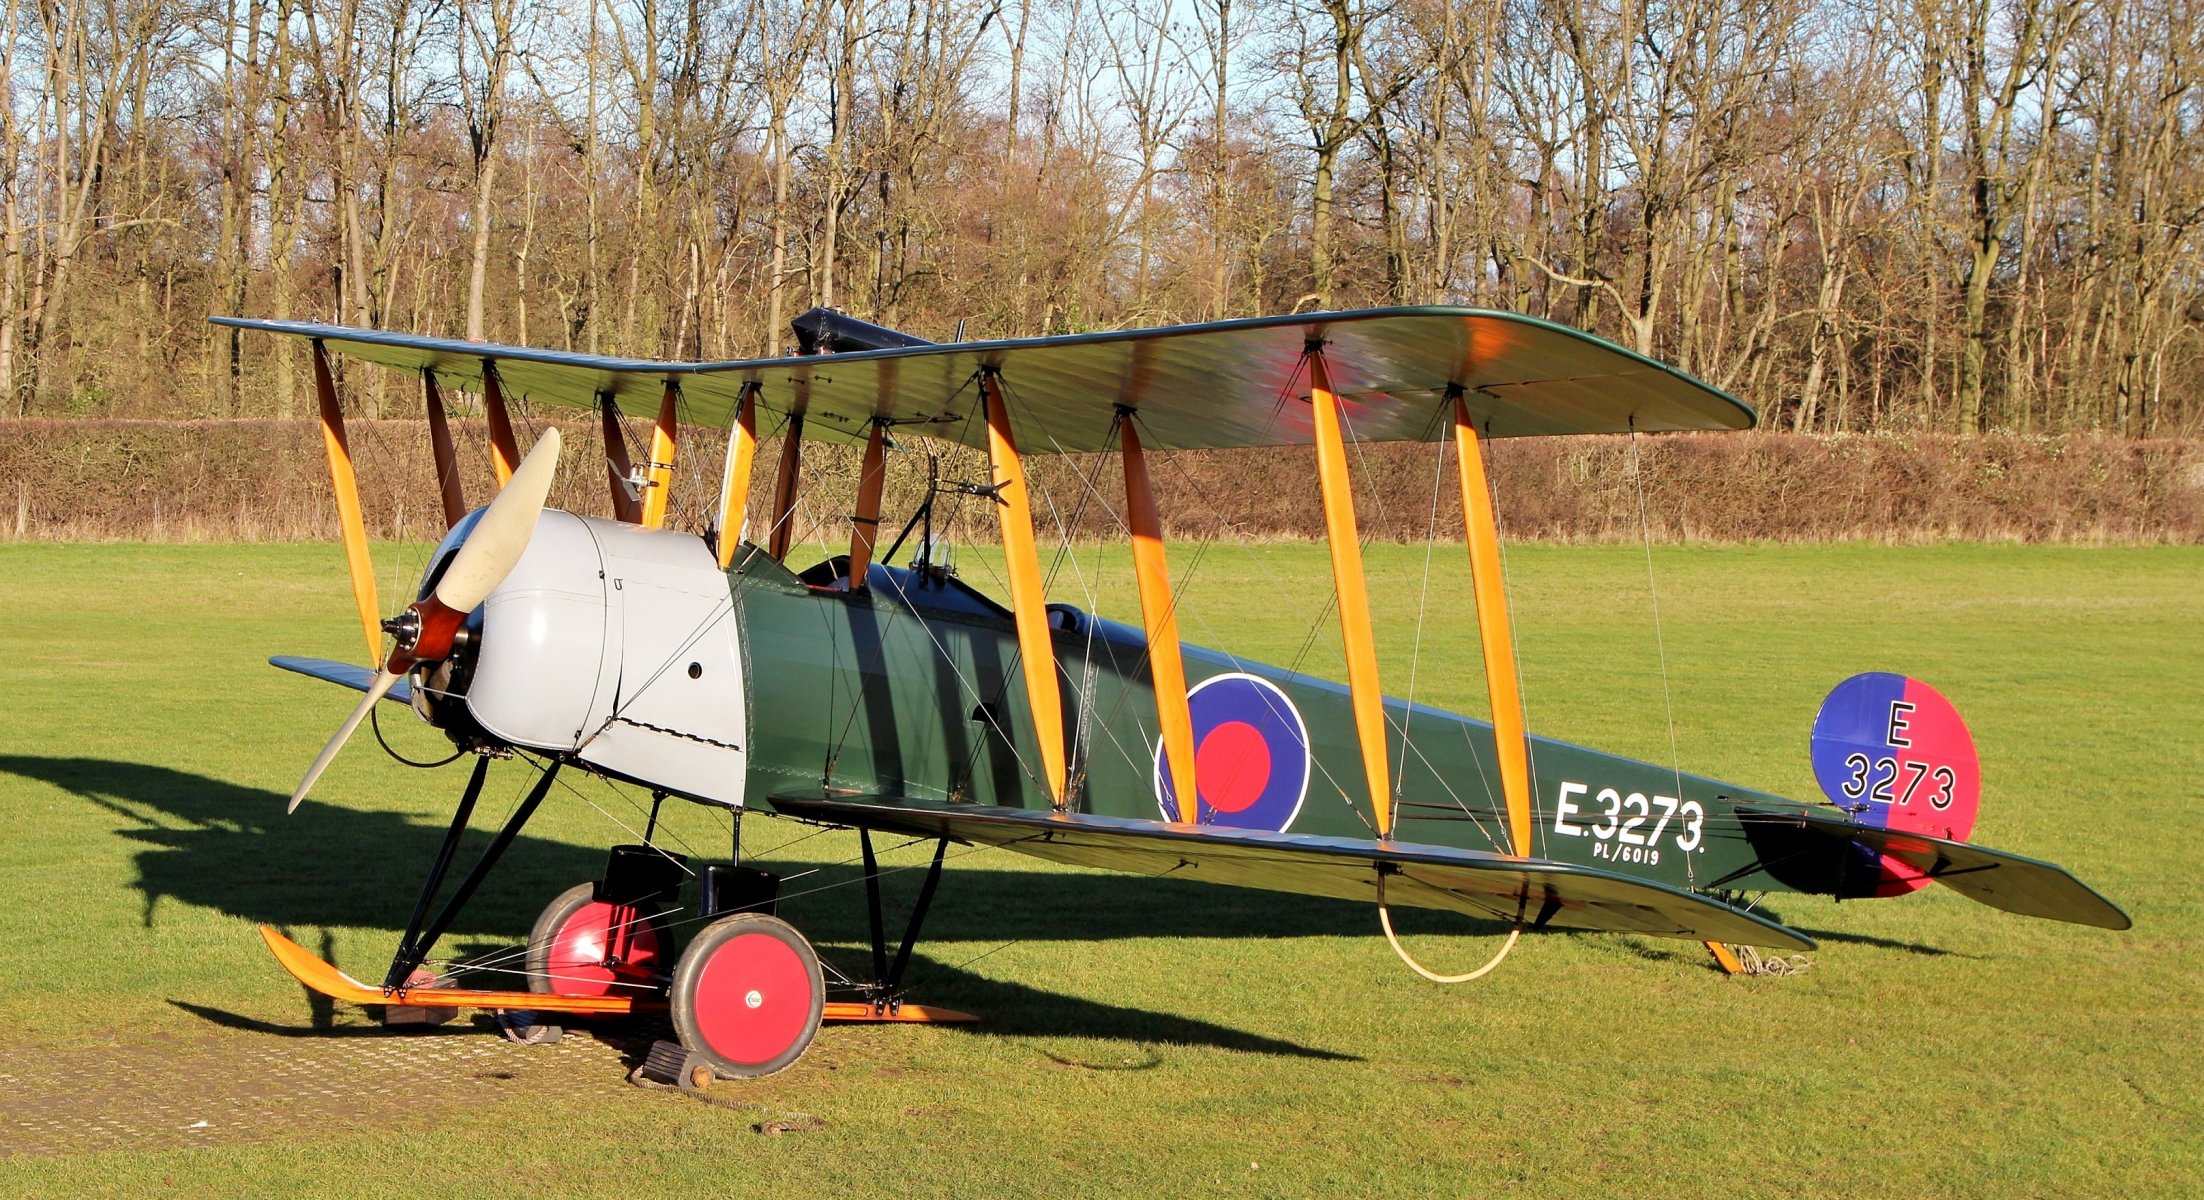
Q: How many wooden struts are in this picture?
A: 12